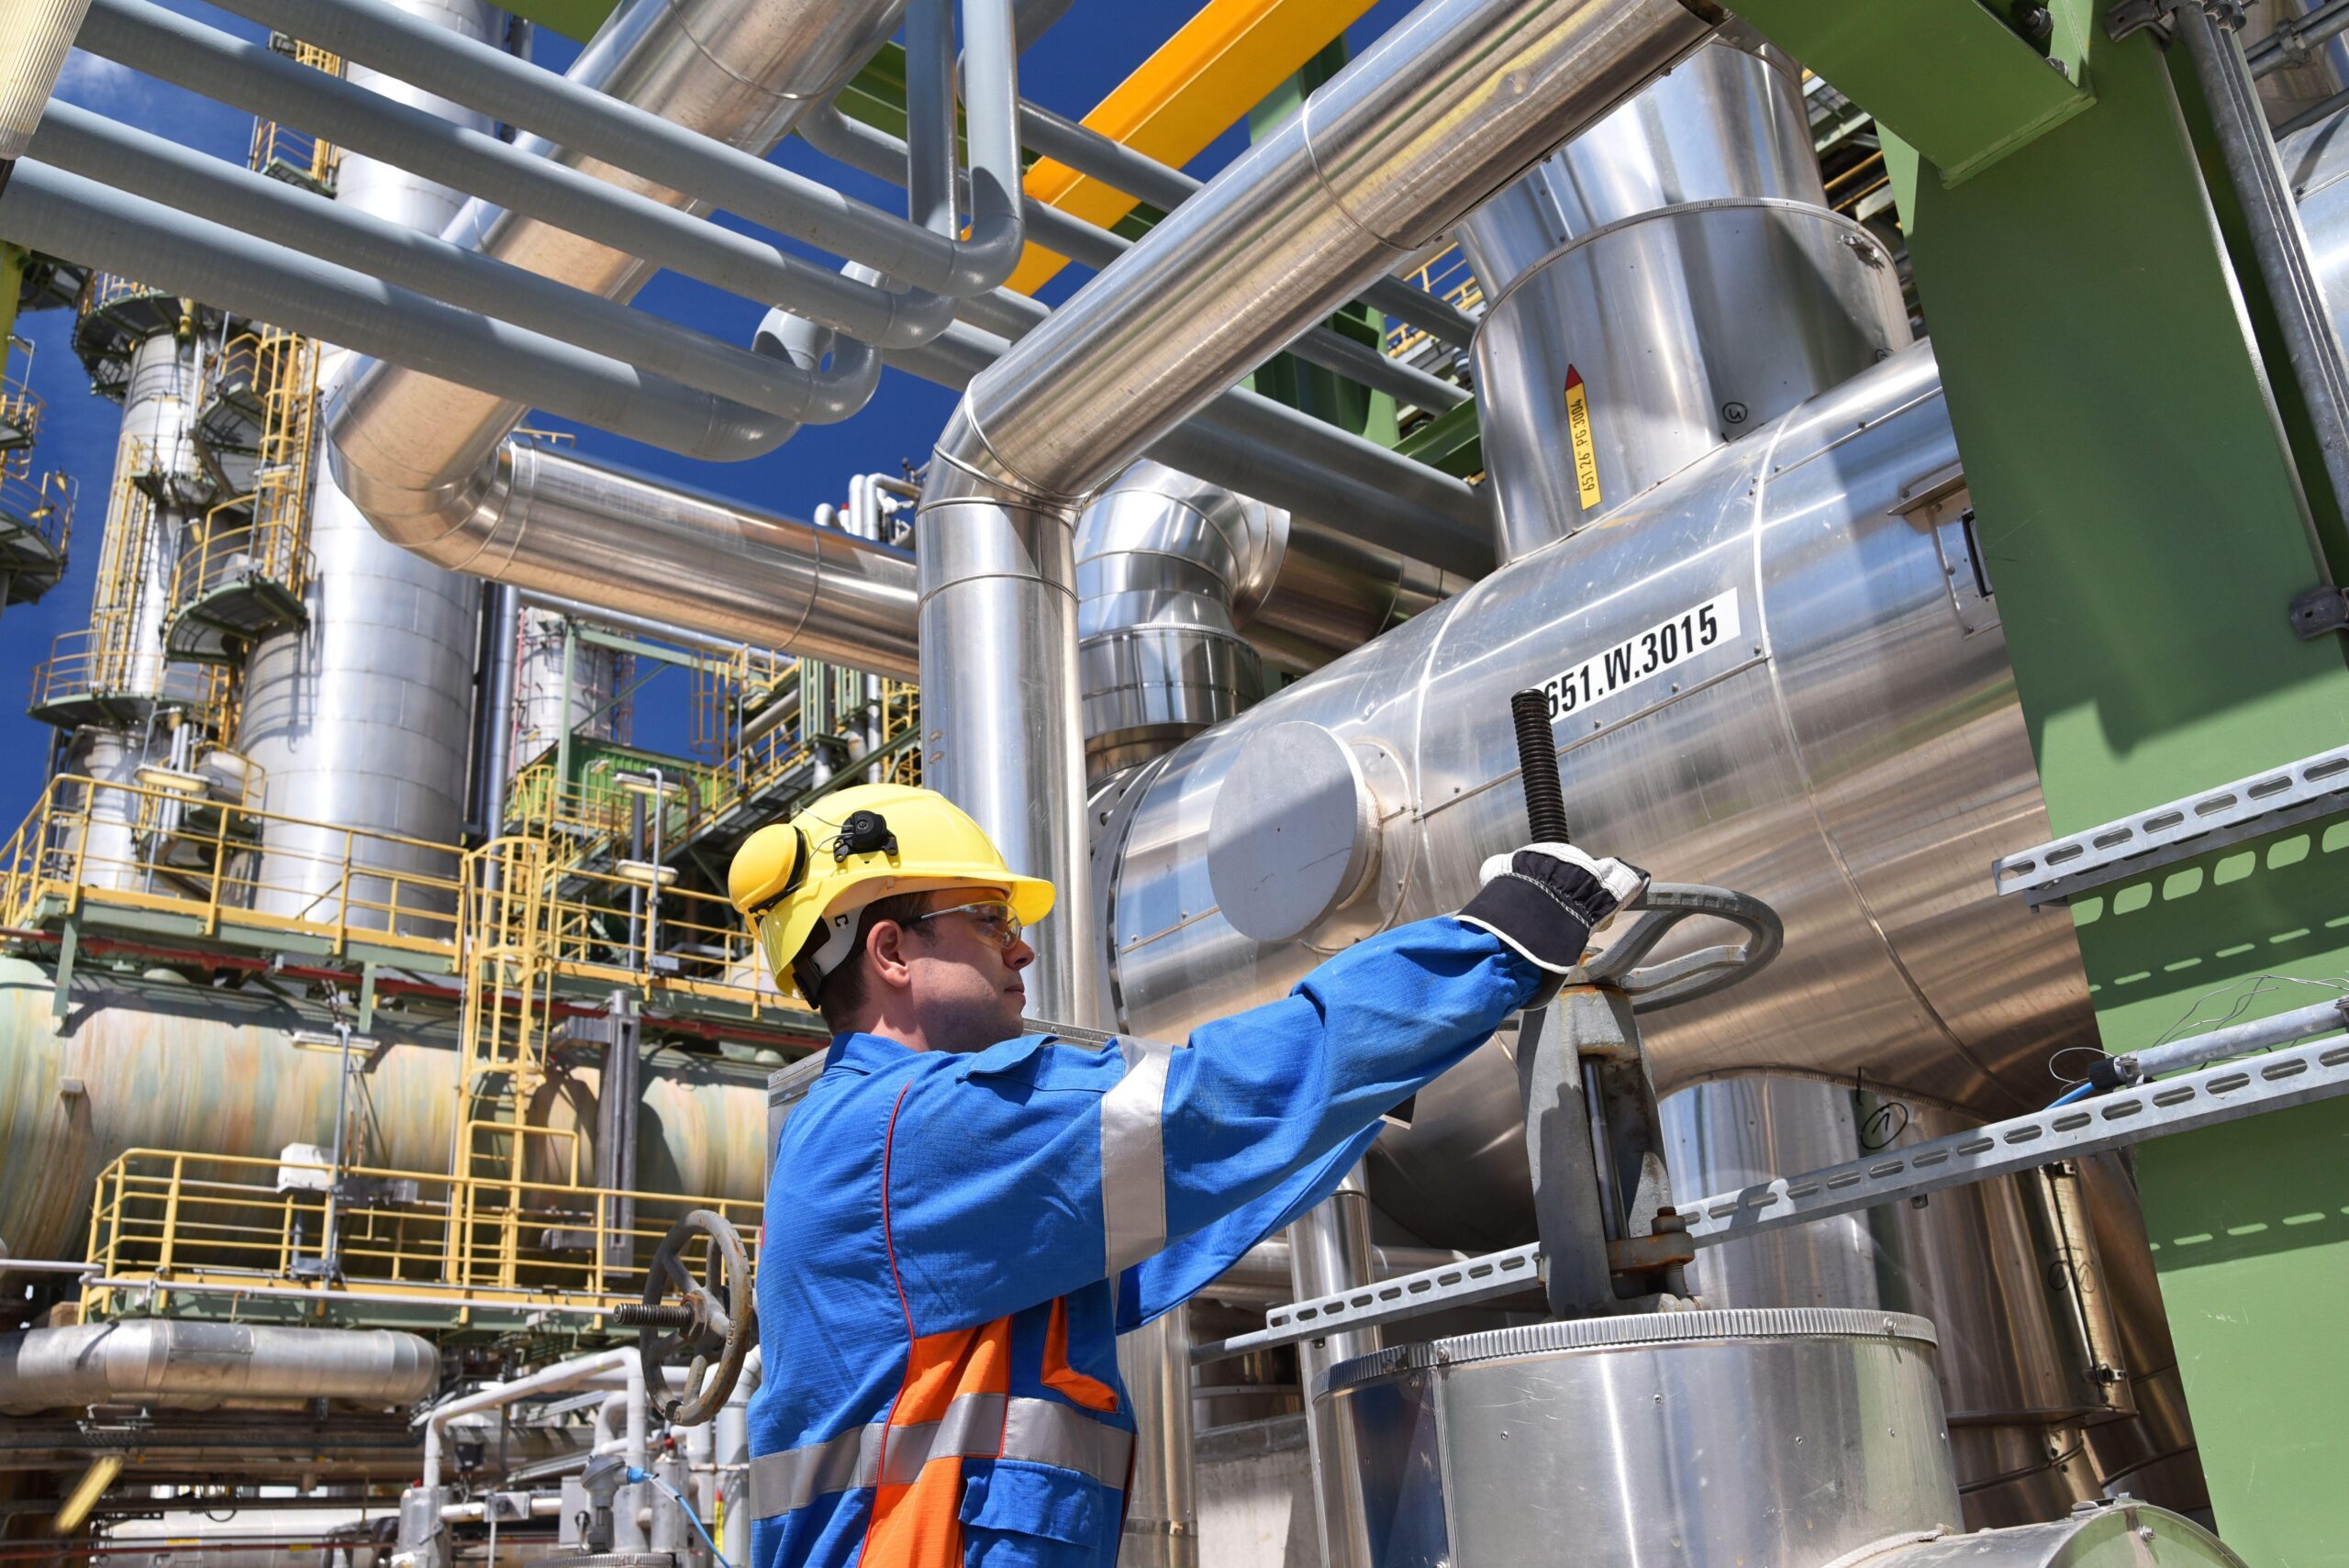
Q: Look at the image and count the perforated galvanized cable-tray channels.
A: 2